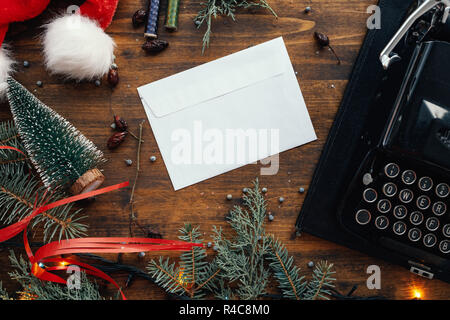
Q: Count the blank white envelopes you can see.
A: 1